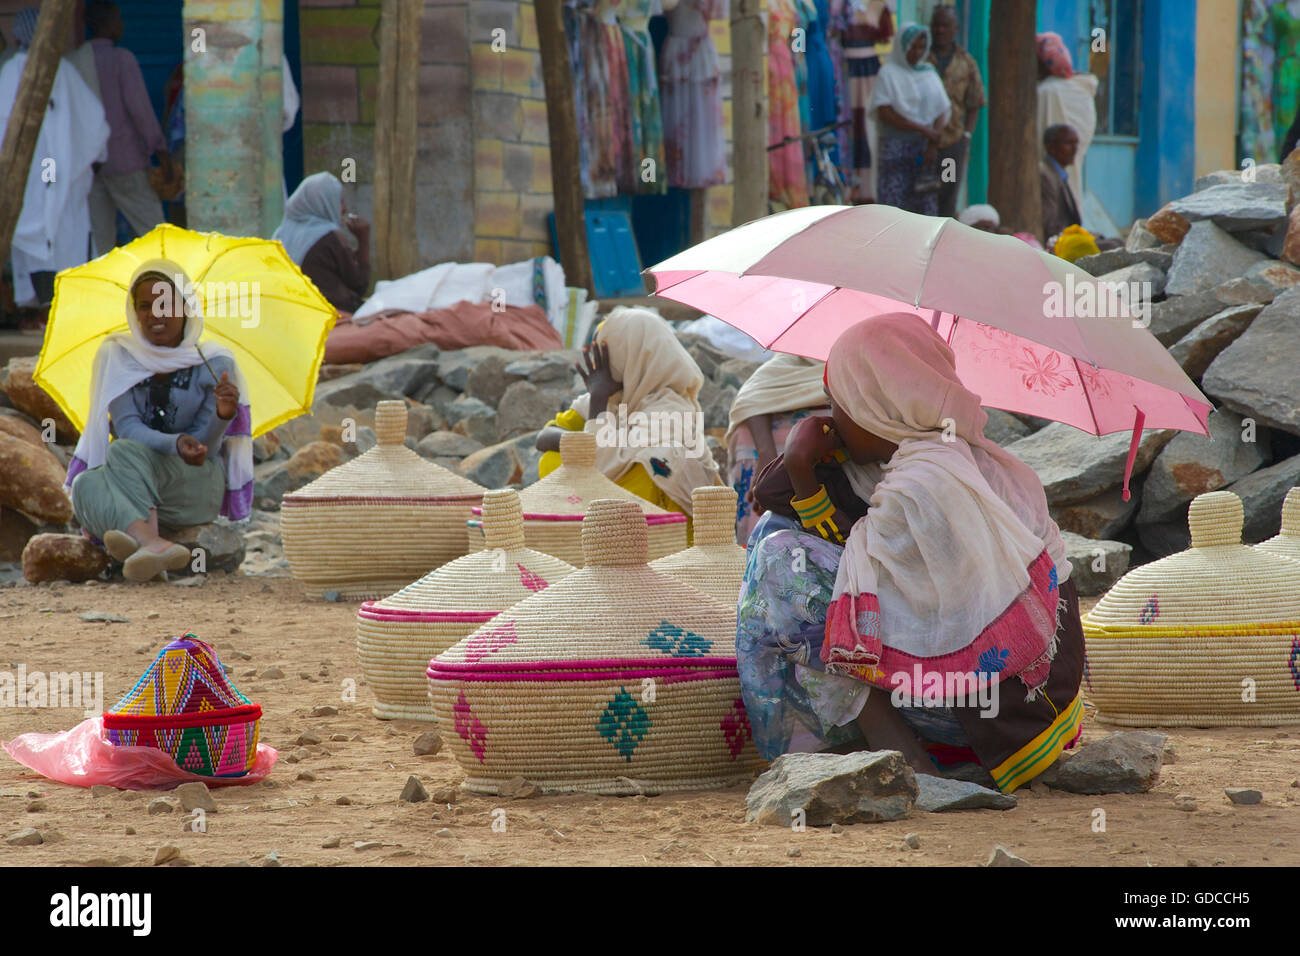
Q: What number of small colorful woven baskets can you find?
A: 1